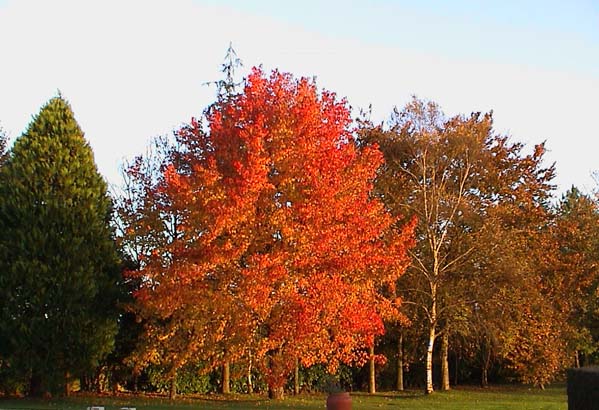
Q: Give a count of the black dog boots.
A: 0